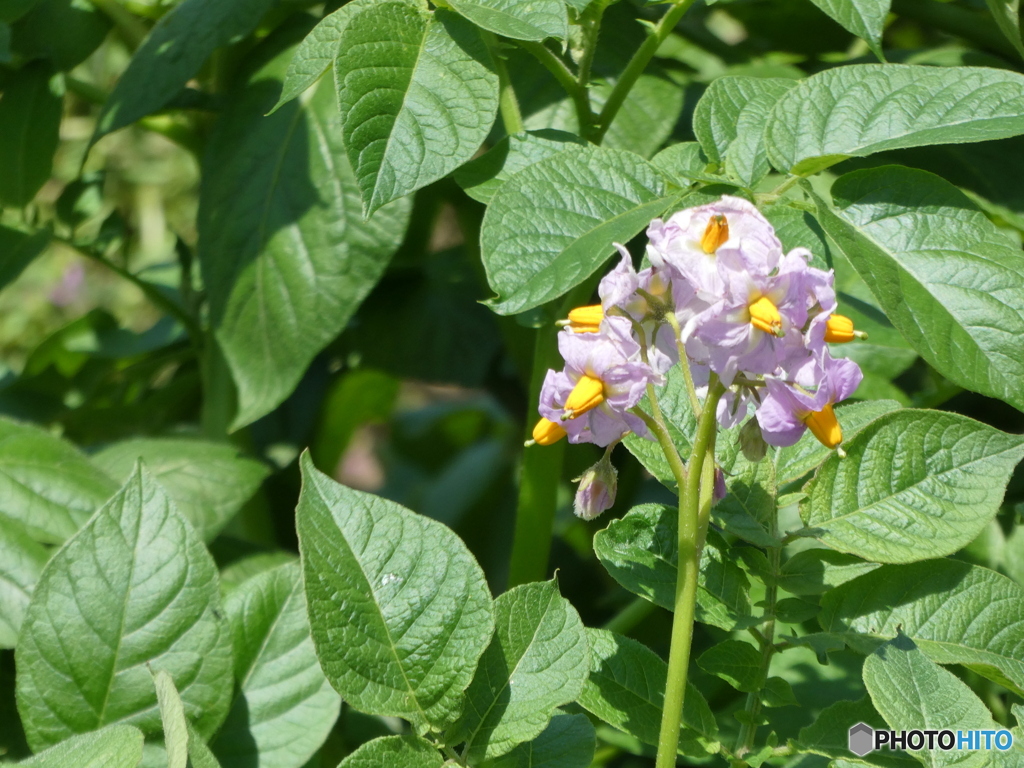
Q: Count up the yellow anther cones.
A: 7